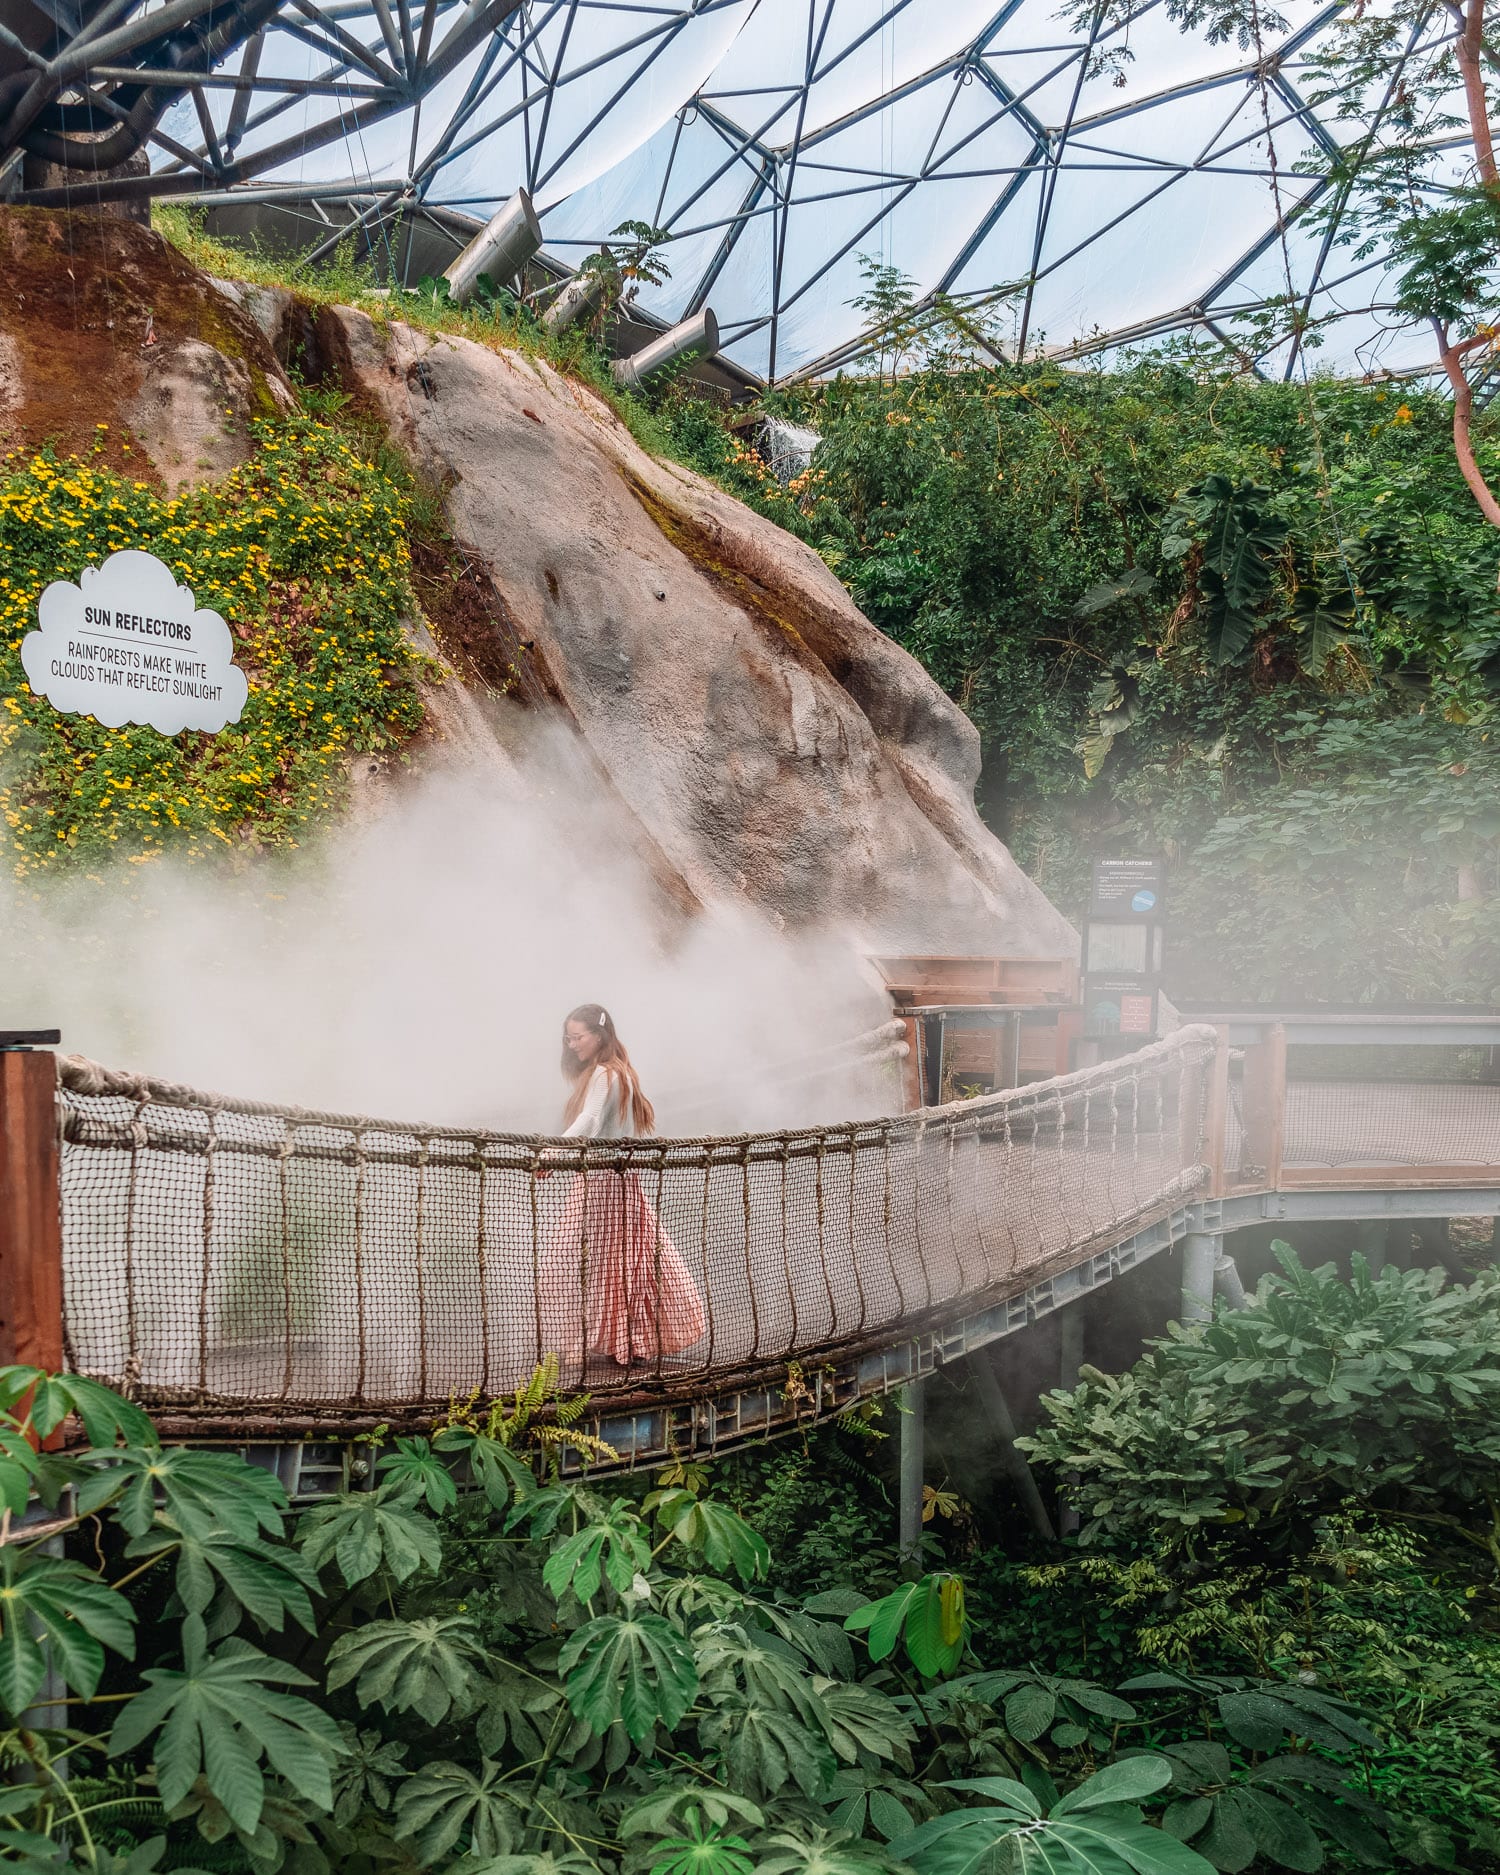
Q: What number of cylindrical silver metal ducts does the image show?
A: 3